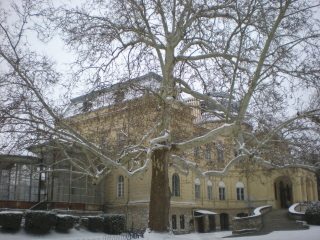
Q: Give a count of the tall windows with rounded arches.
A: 6